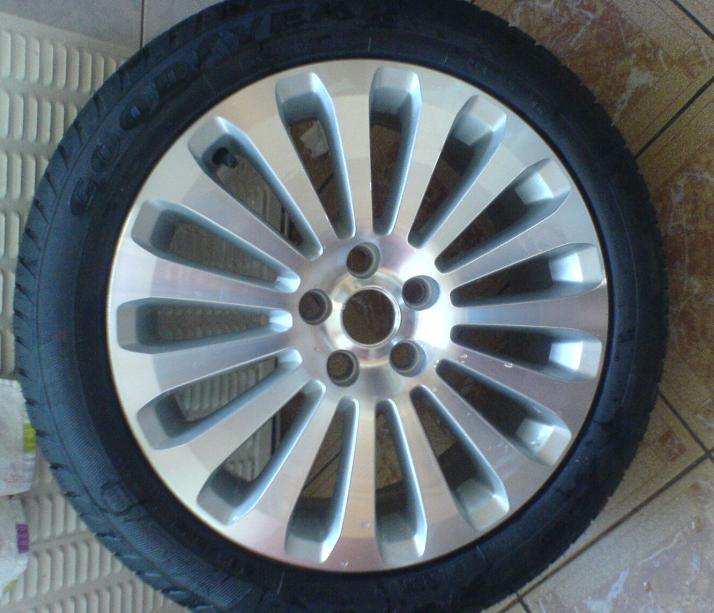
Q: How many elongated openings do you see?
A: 15